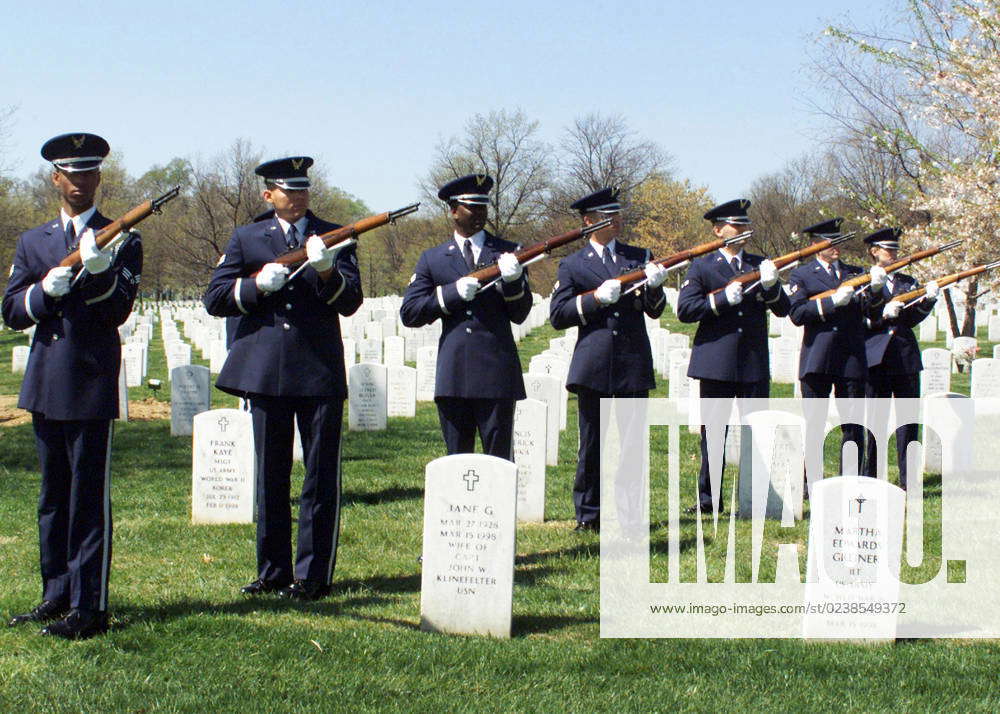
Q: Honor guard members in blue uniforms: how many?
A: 7